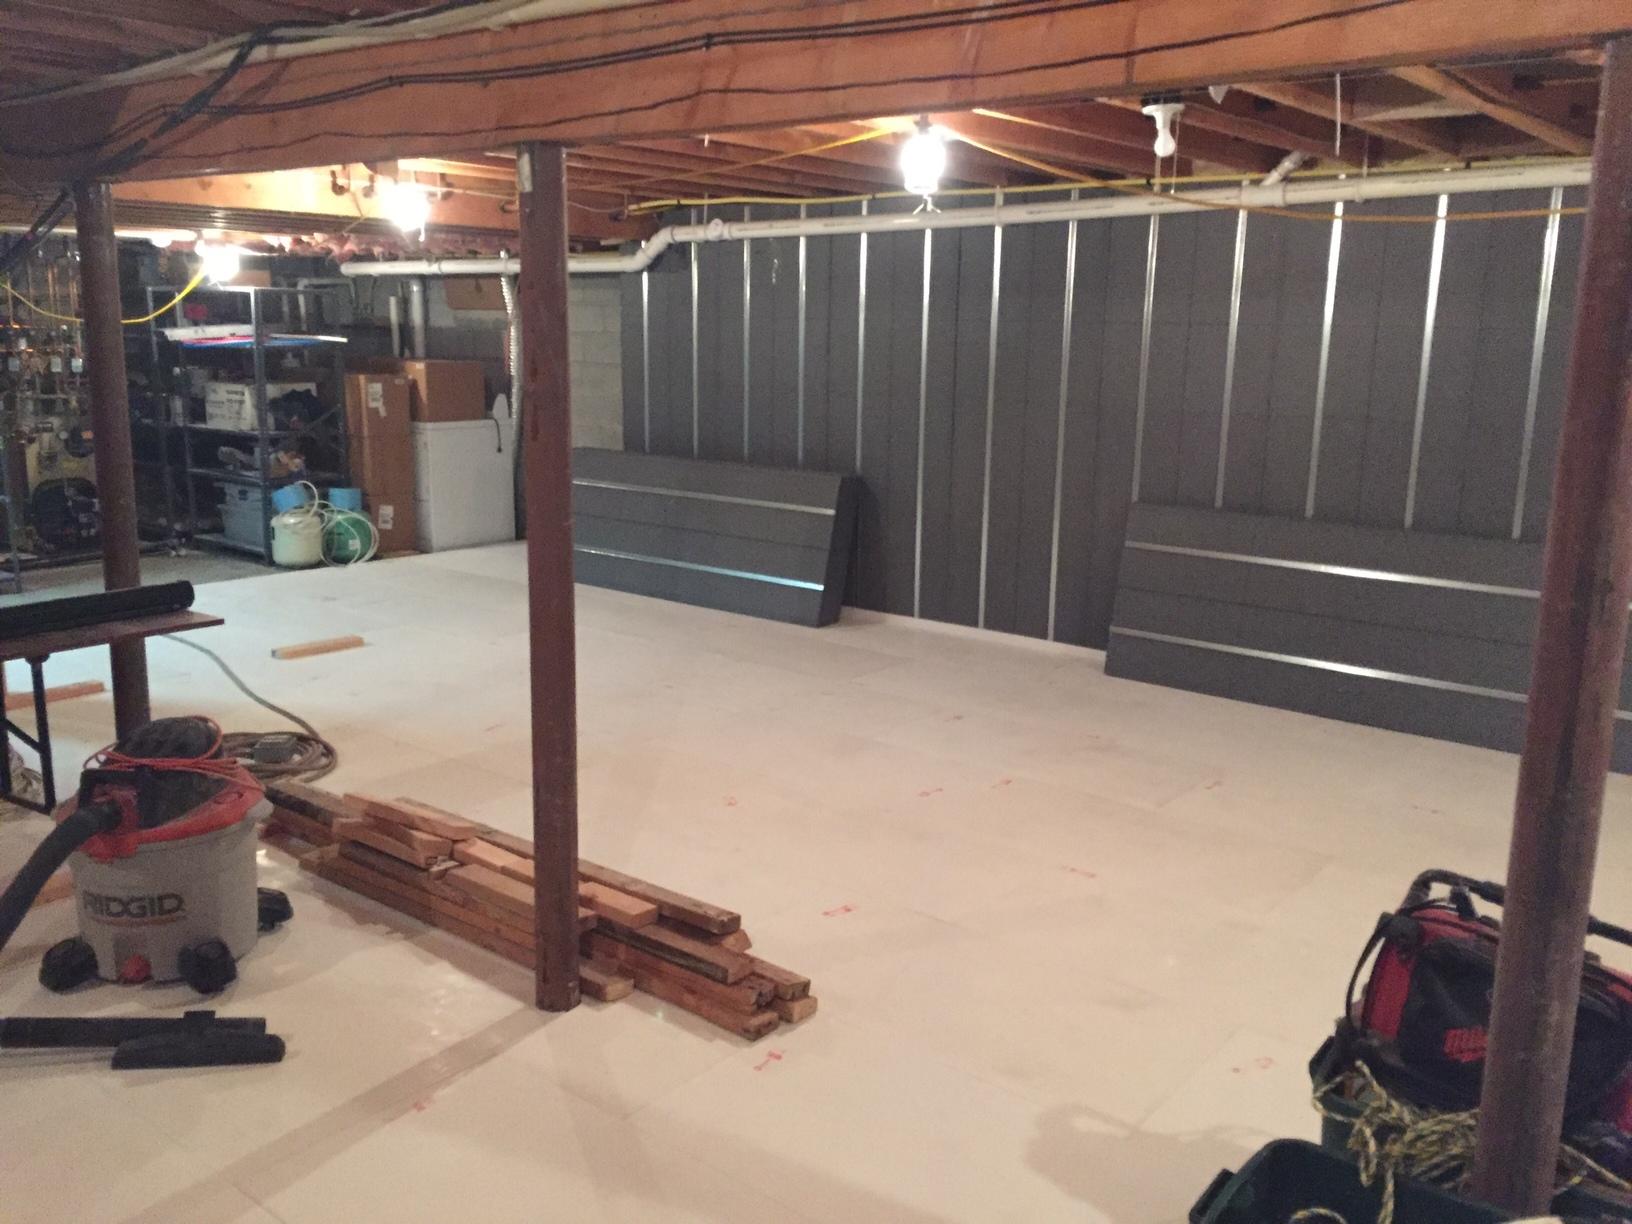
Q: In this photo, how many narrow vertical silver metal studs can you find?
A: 13